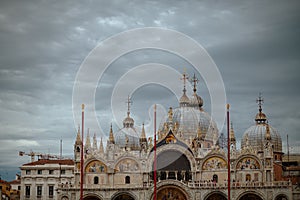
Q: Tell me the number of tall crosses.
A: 4